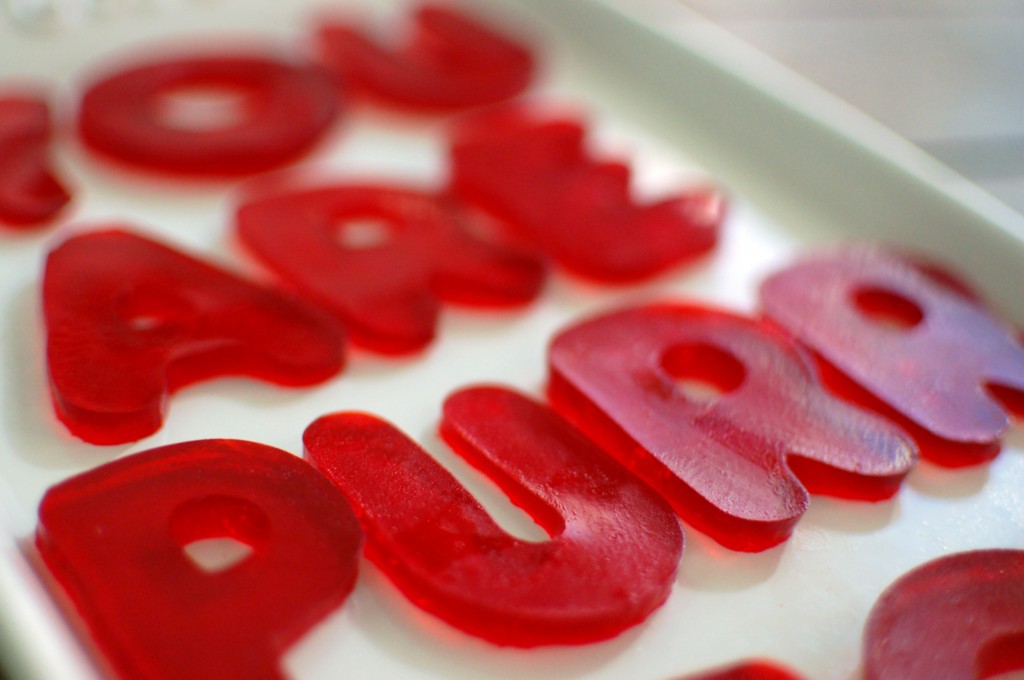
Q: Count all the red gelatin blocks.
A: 12